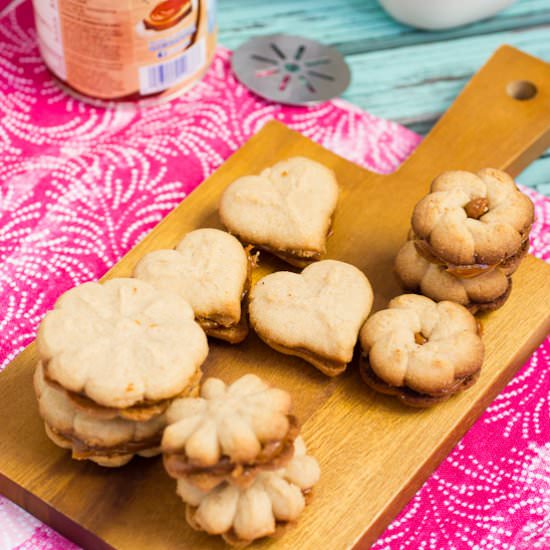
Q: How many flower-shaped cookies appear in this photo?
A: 7